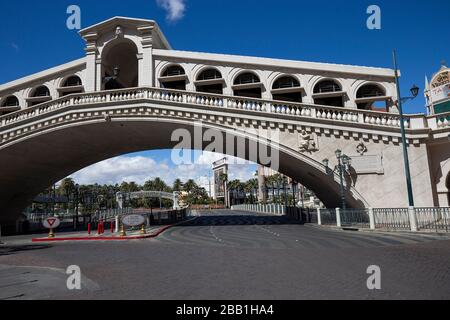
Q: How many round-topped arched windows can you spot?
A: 9